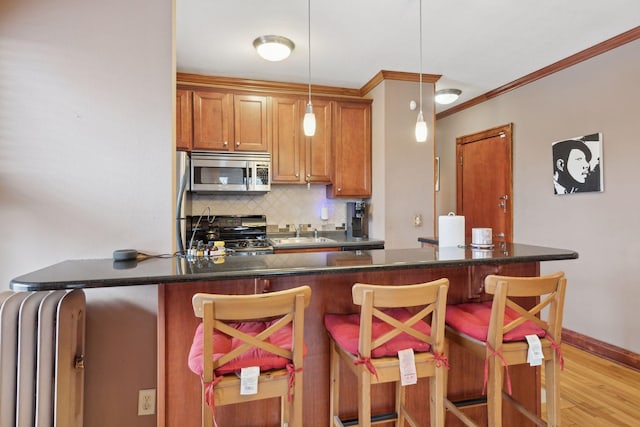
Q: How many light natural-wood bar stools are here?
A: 3